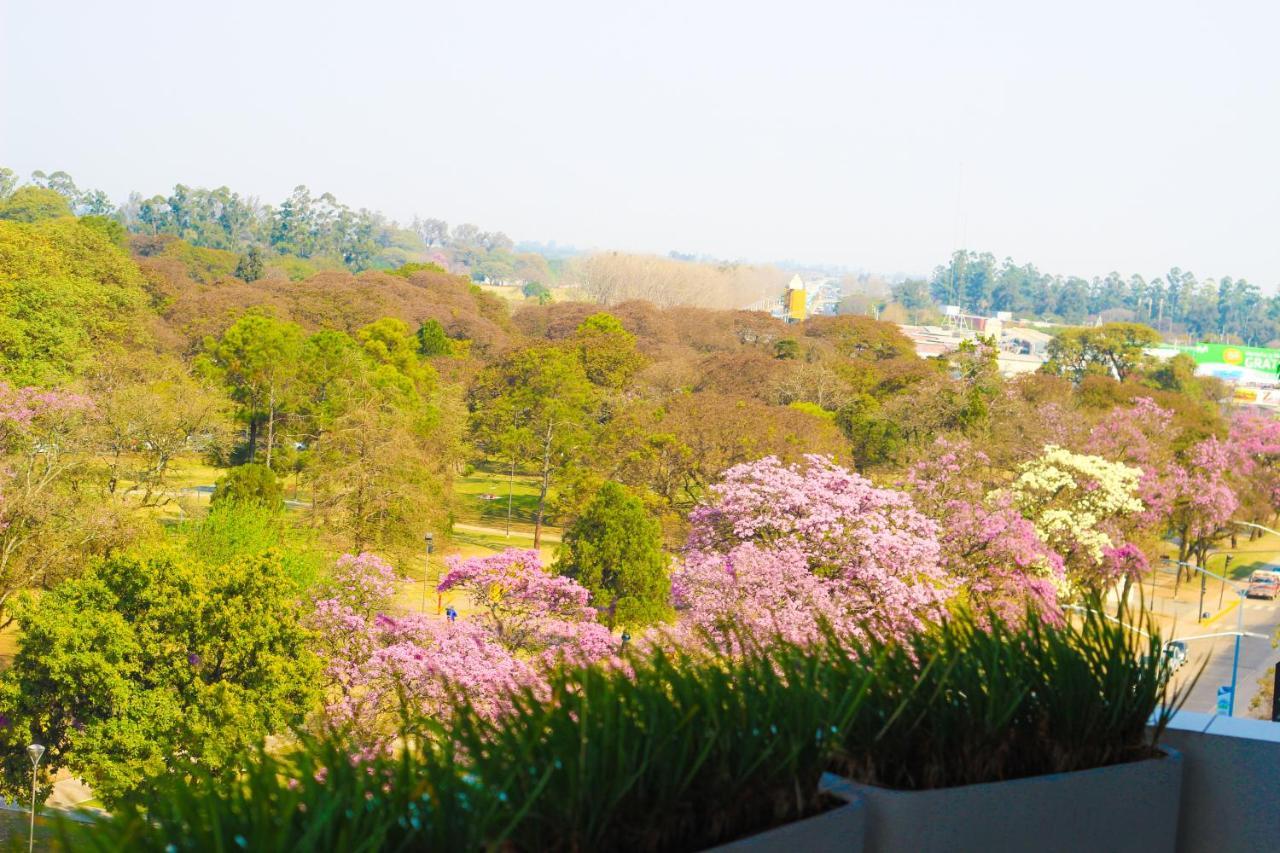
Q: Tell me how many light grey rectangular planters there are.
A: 2